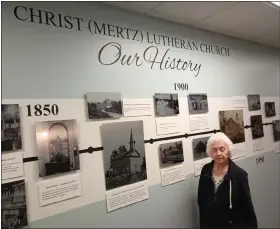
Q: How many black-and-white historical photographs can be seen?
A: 14